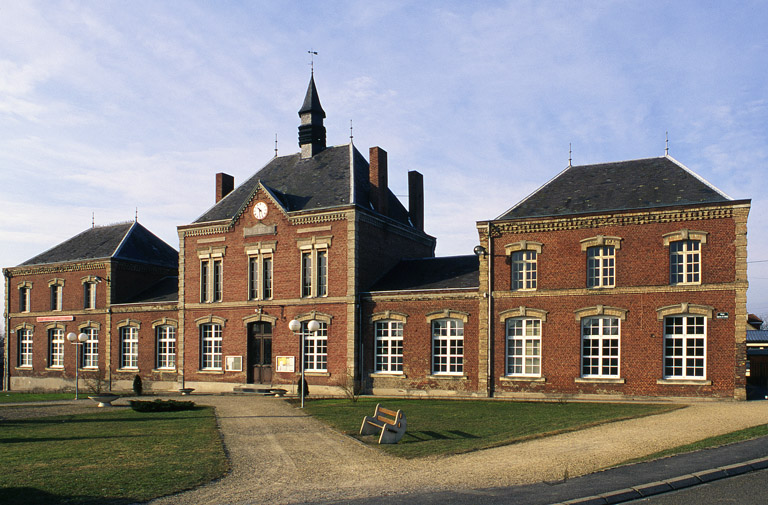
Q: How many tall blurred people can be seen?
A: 0